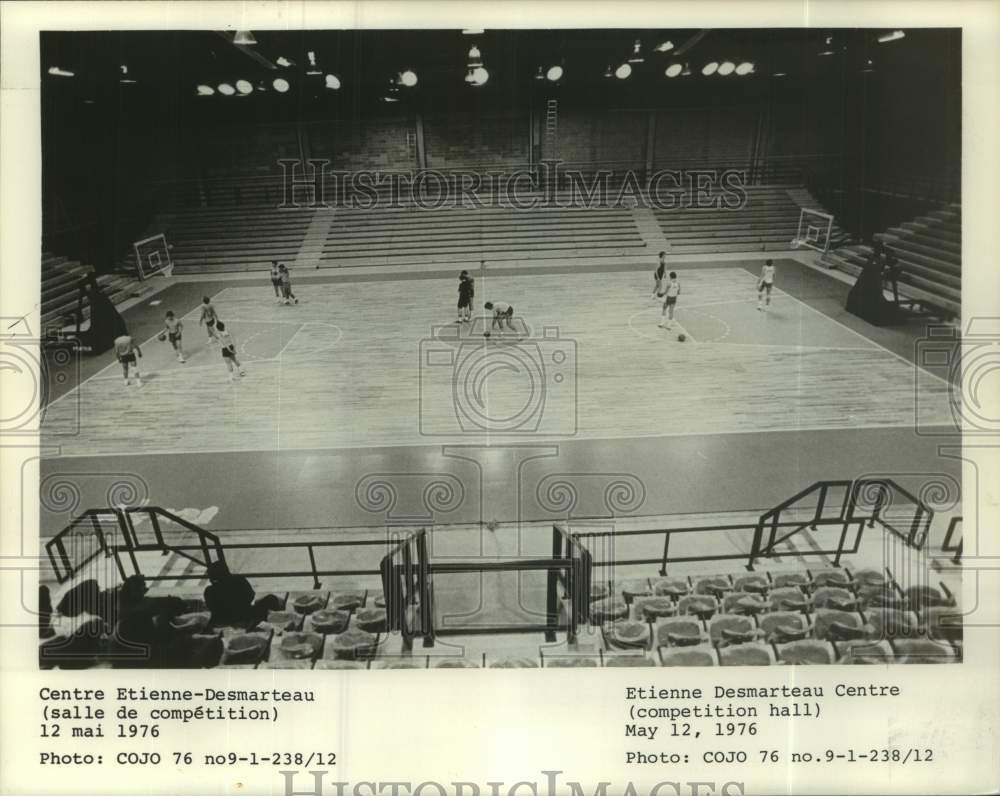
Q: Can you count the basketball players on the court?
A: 12